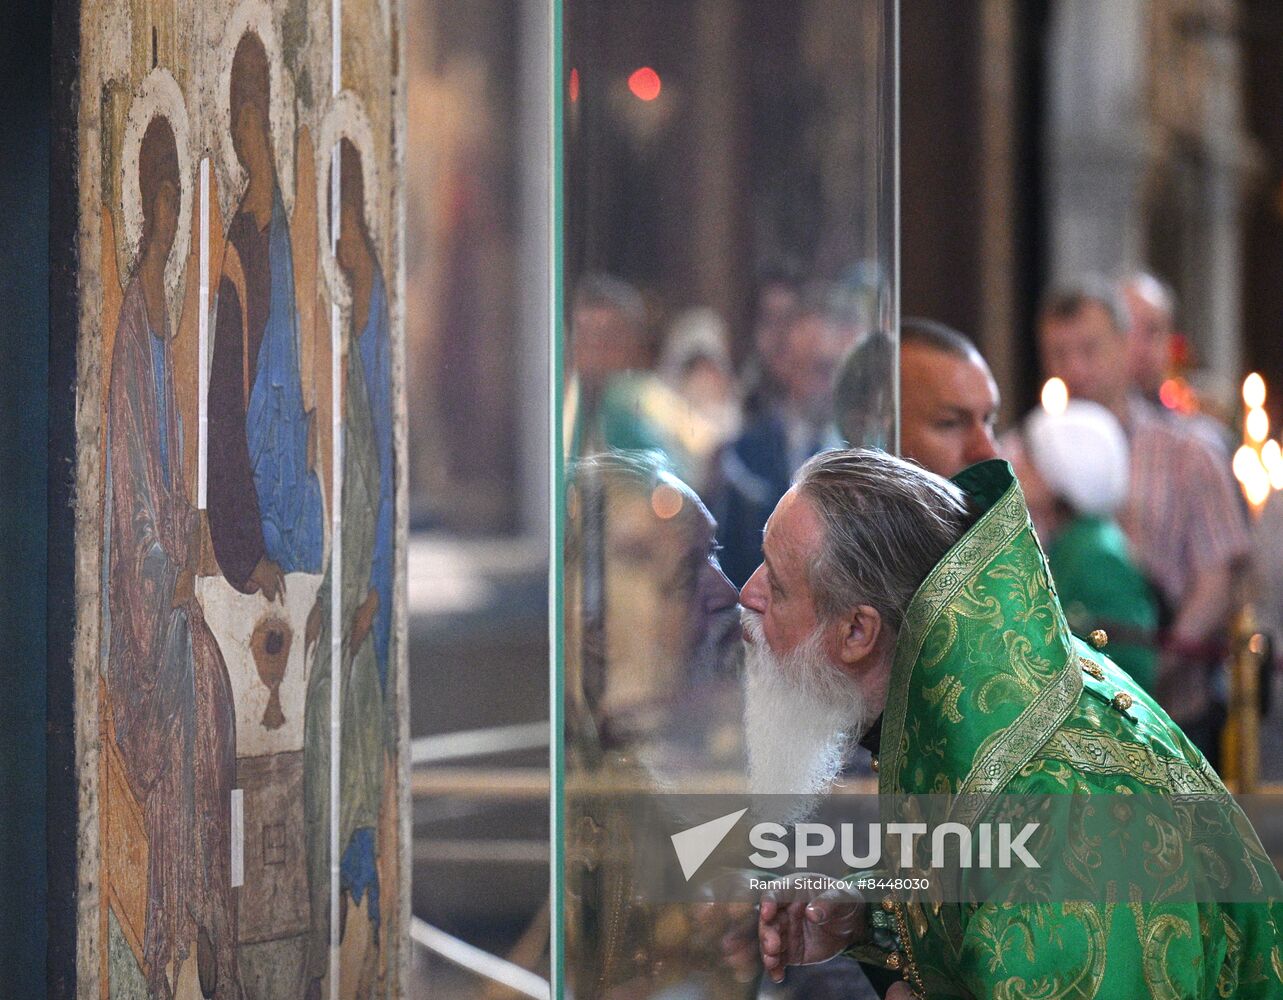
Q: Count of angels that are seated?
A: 3